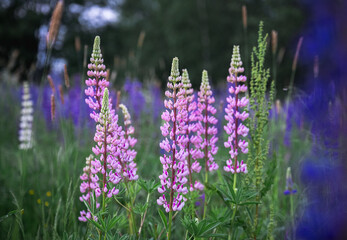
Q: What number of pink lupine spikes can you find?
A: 8